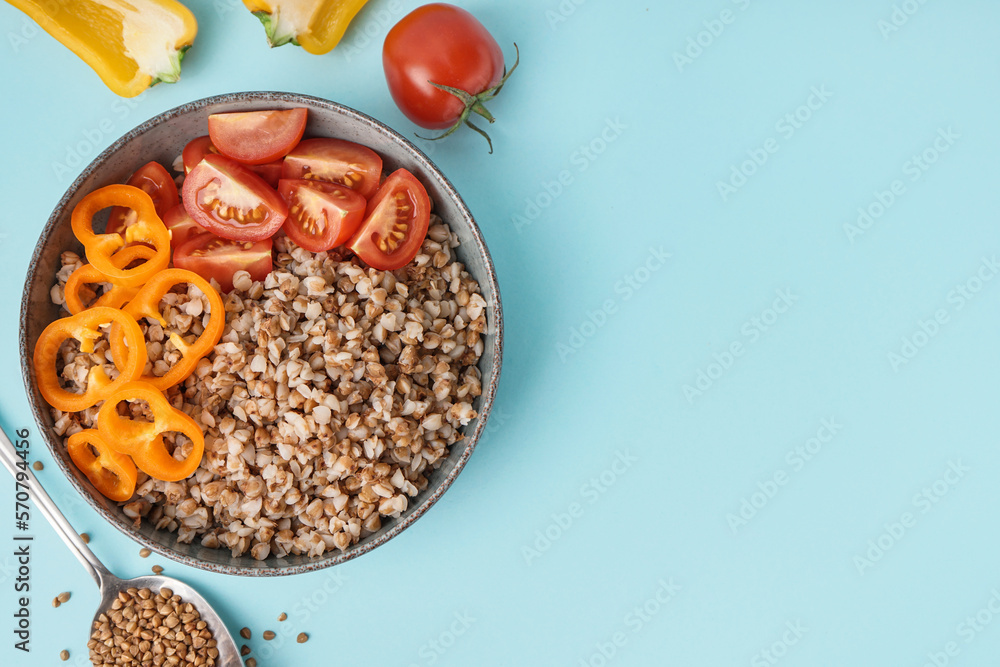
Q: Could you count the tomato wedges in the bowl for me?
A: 9